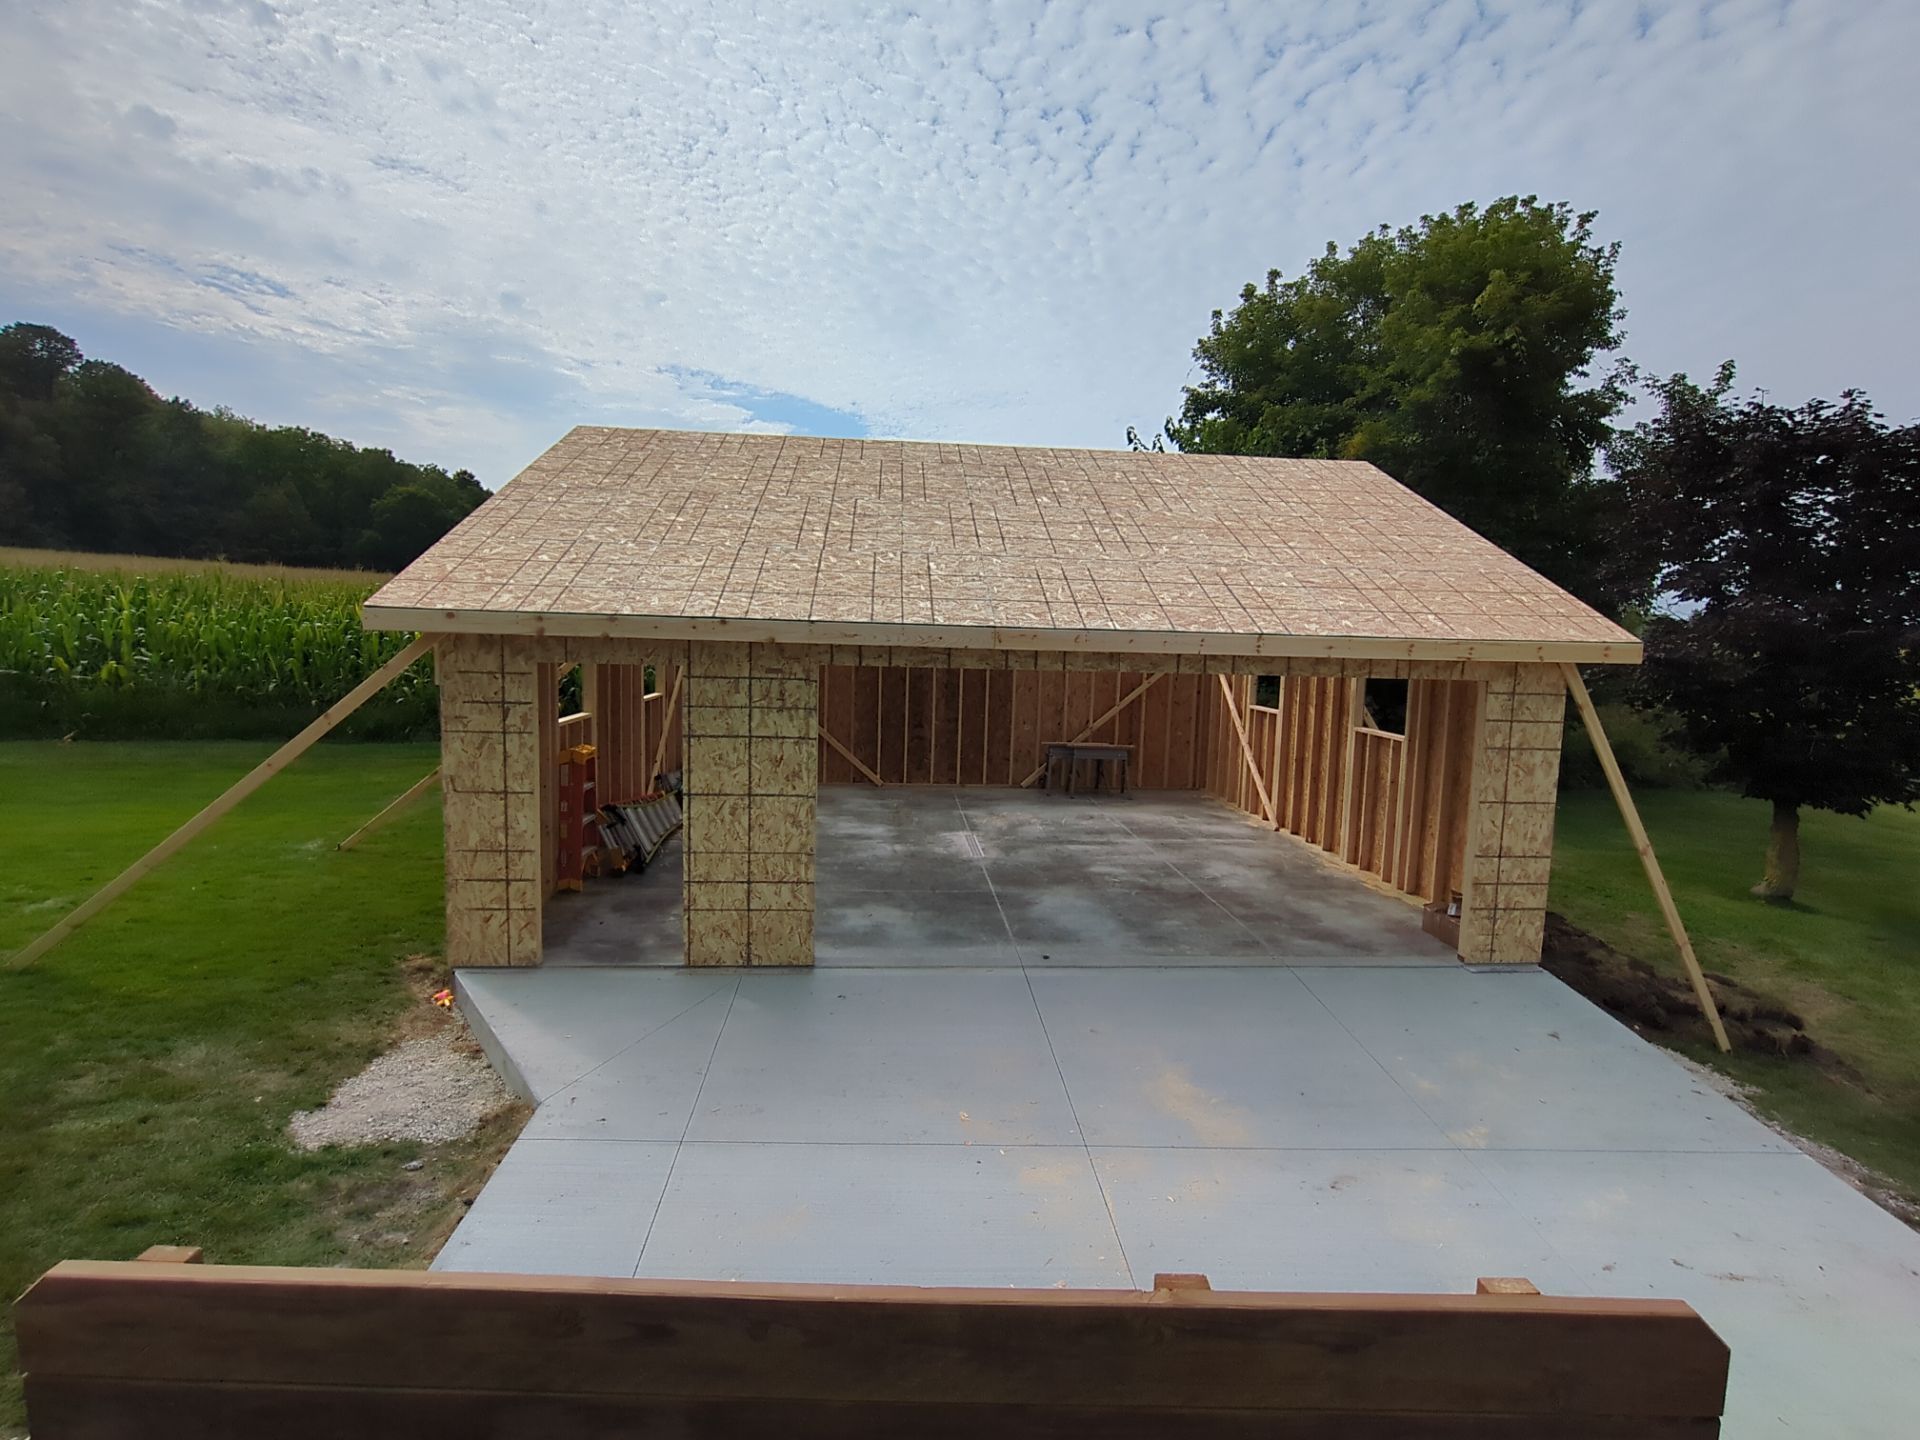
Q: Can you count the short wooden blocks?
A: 3